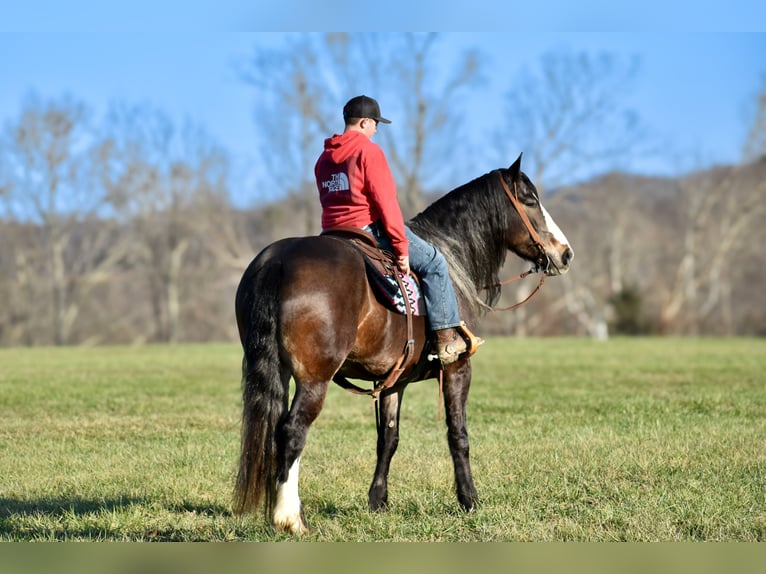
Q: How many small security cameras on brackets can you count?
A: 0